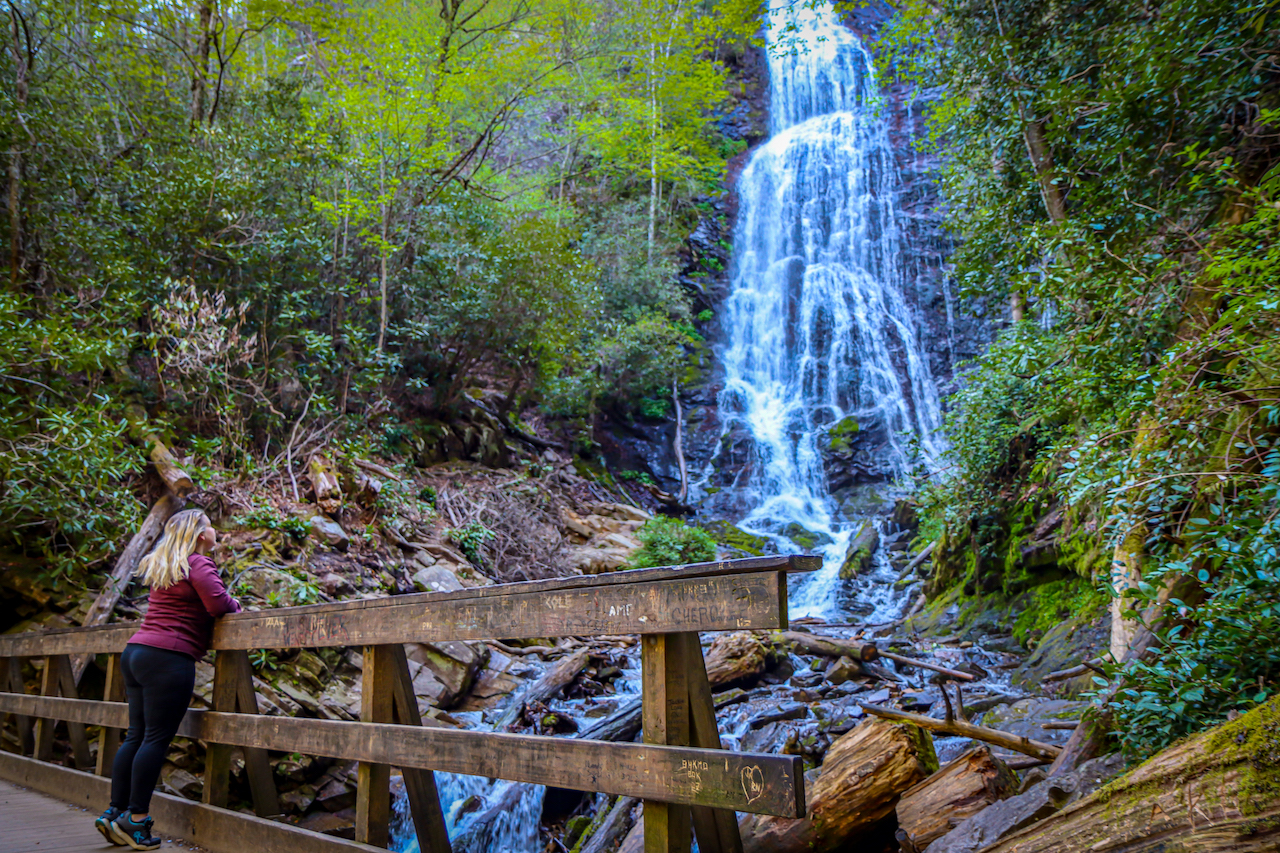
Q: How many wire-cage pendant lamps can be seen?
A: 0